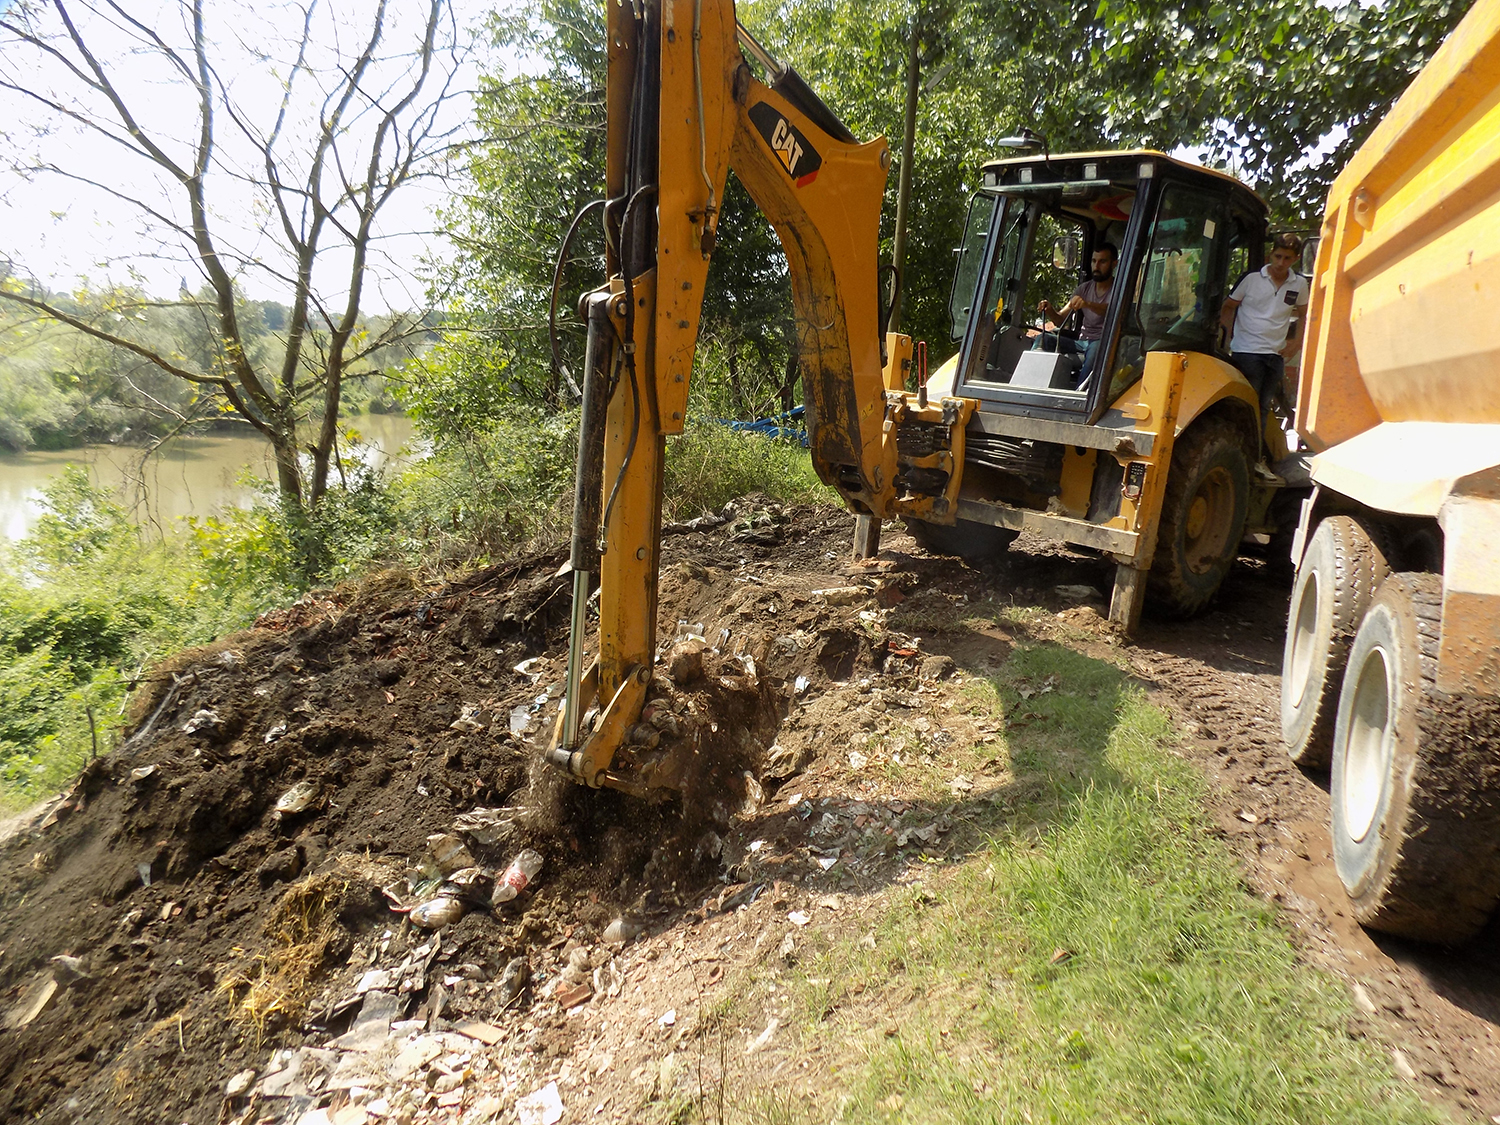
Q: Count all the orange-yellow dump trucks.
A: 1